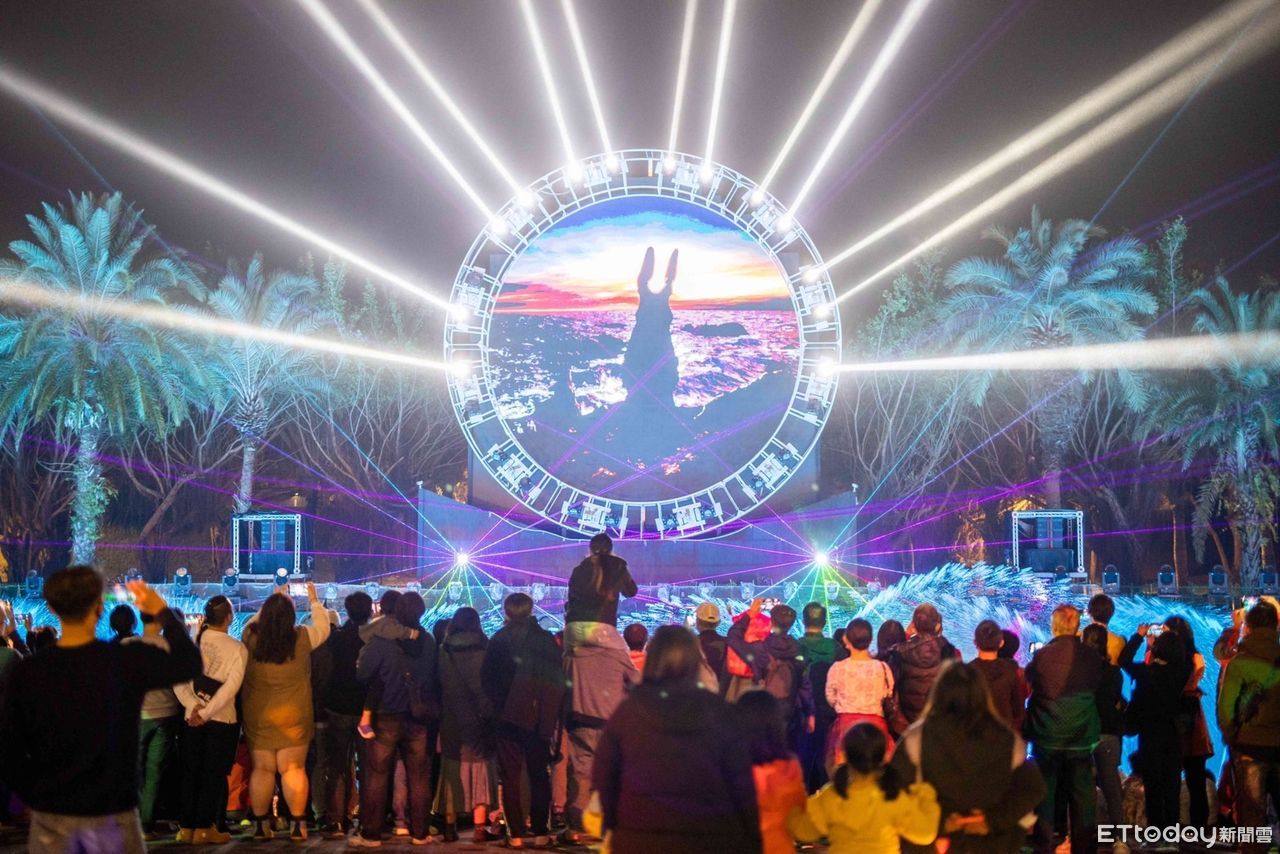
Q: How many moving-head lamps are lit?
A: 13